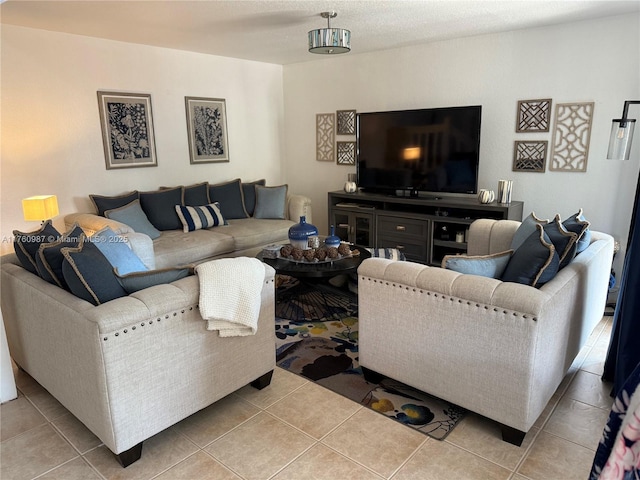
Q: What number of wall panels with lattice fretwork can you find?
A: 6